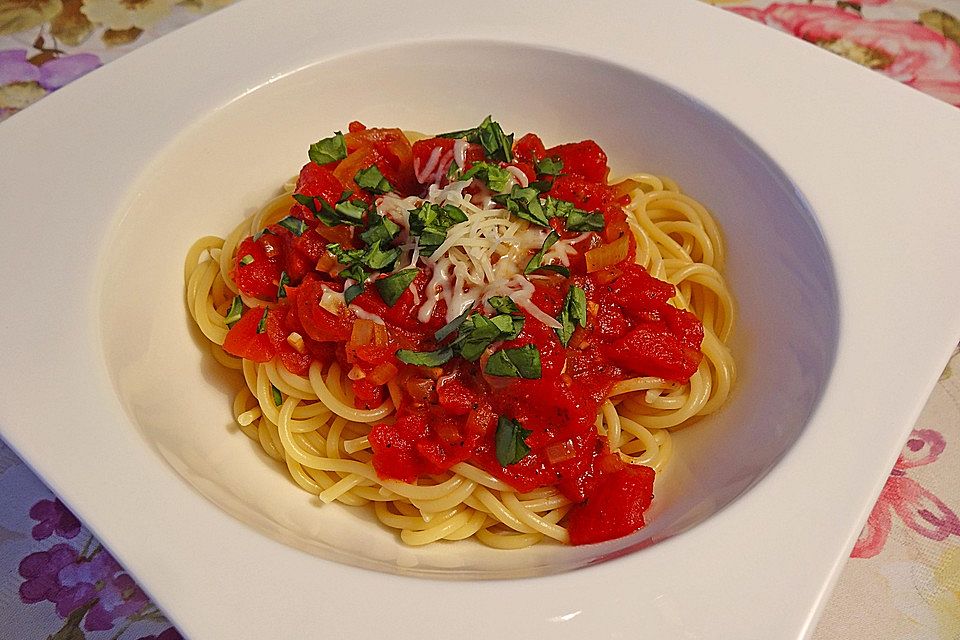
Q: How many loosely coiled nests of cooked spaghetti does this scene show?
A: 1